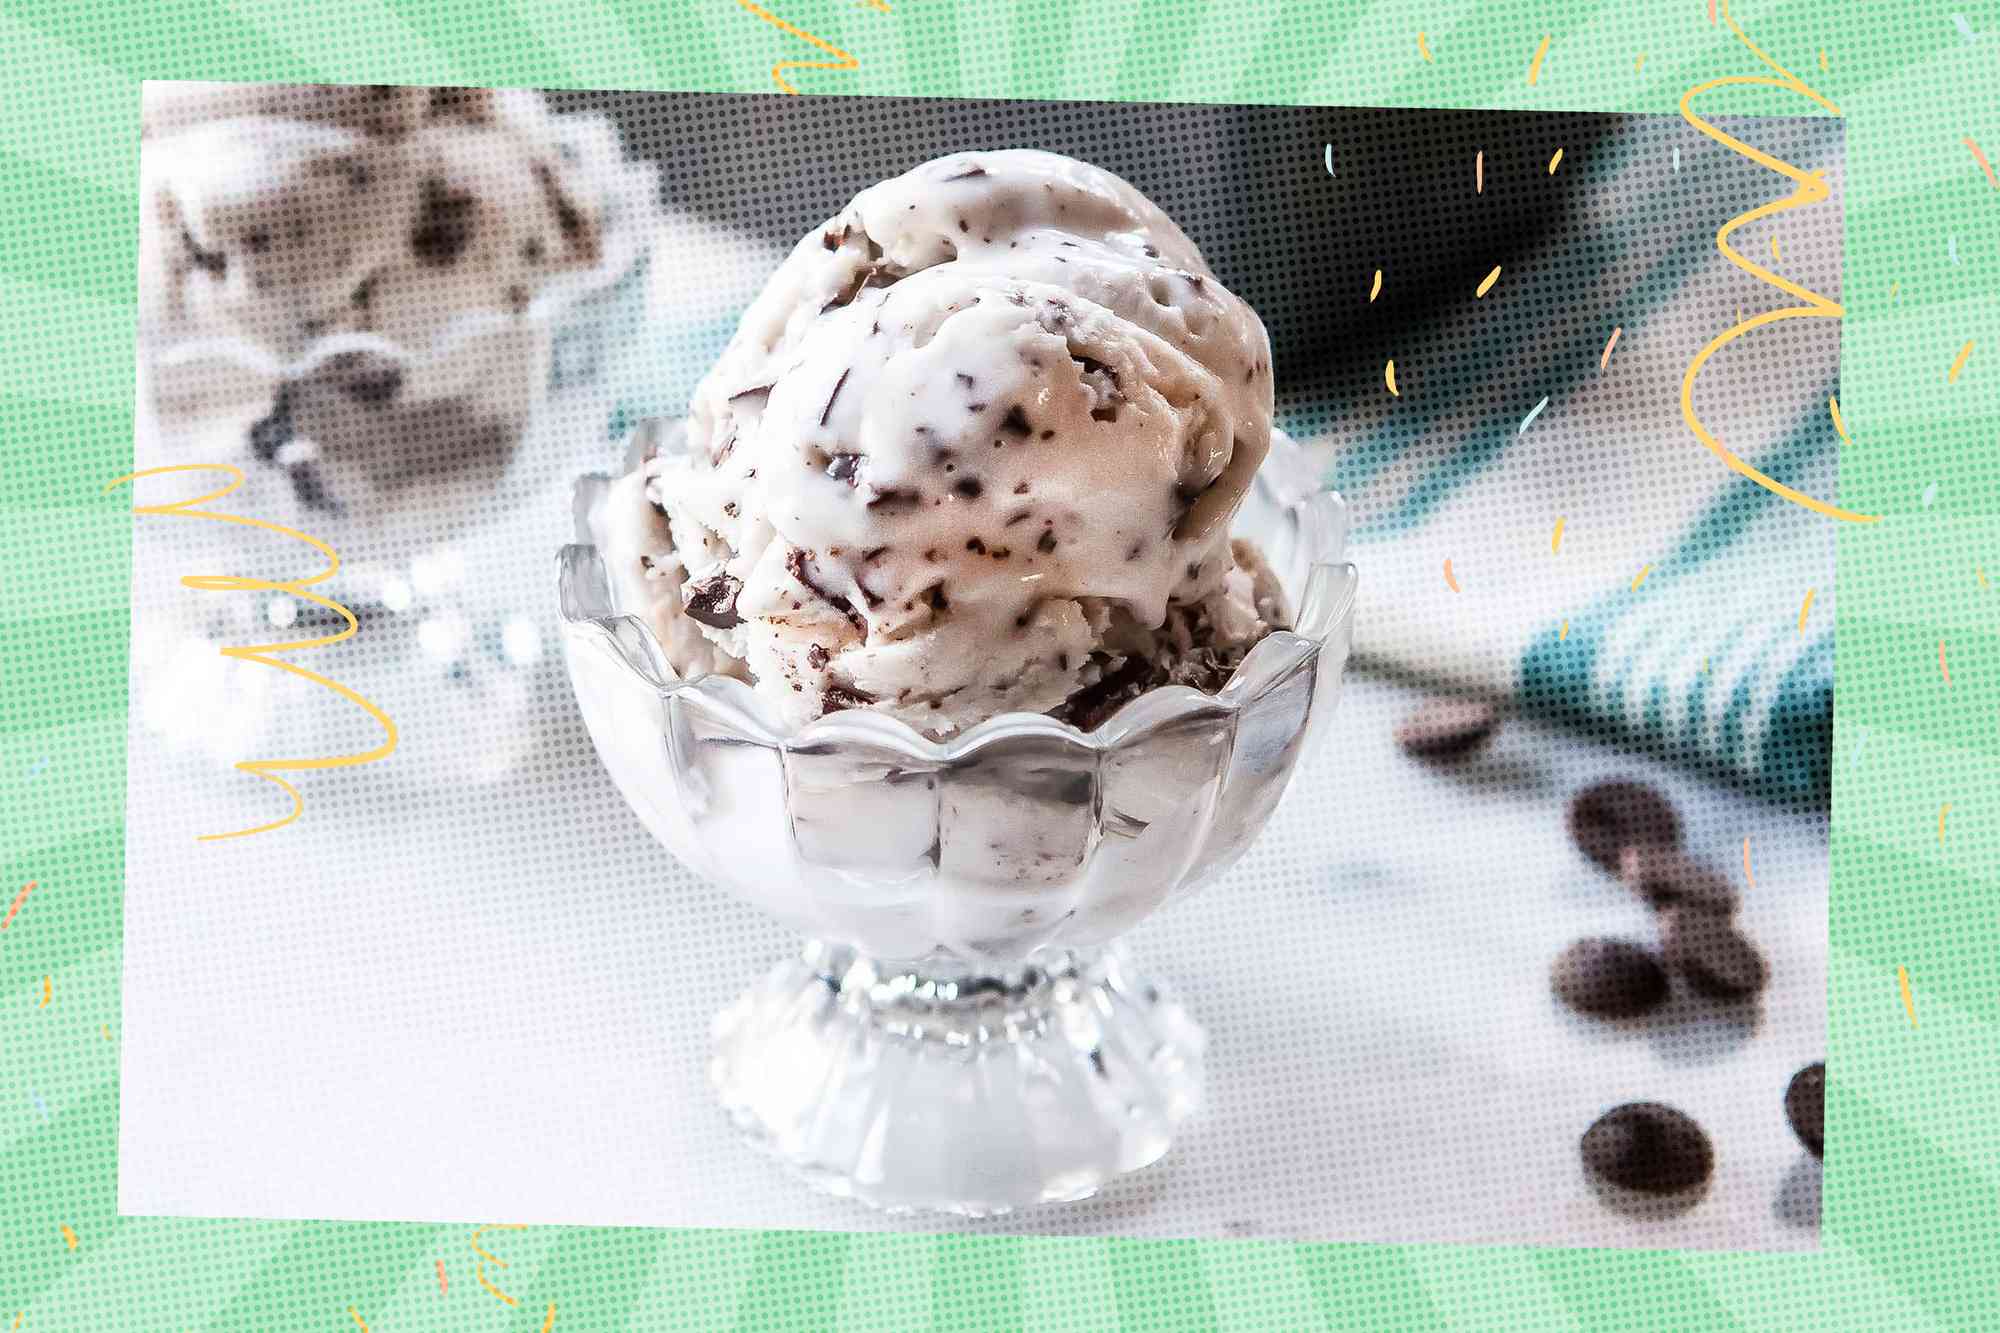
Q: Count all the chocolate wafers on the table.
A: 7